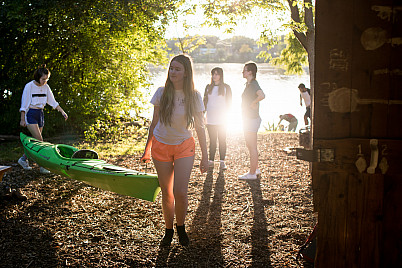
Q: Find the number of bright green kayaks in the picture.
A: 1